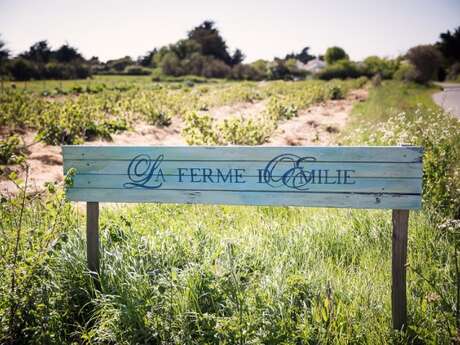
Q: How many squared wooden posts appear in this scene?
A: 2